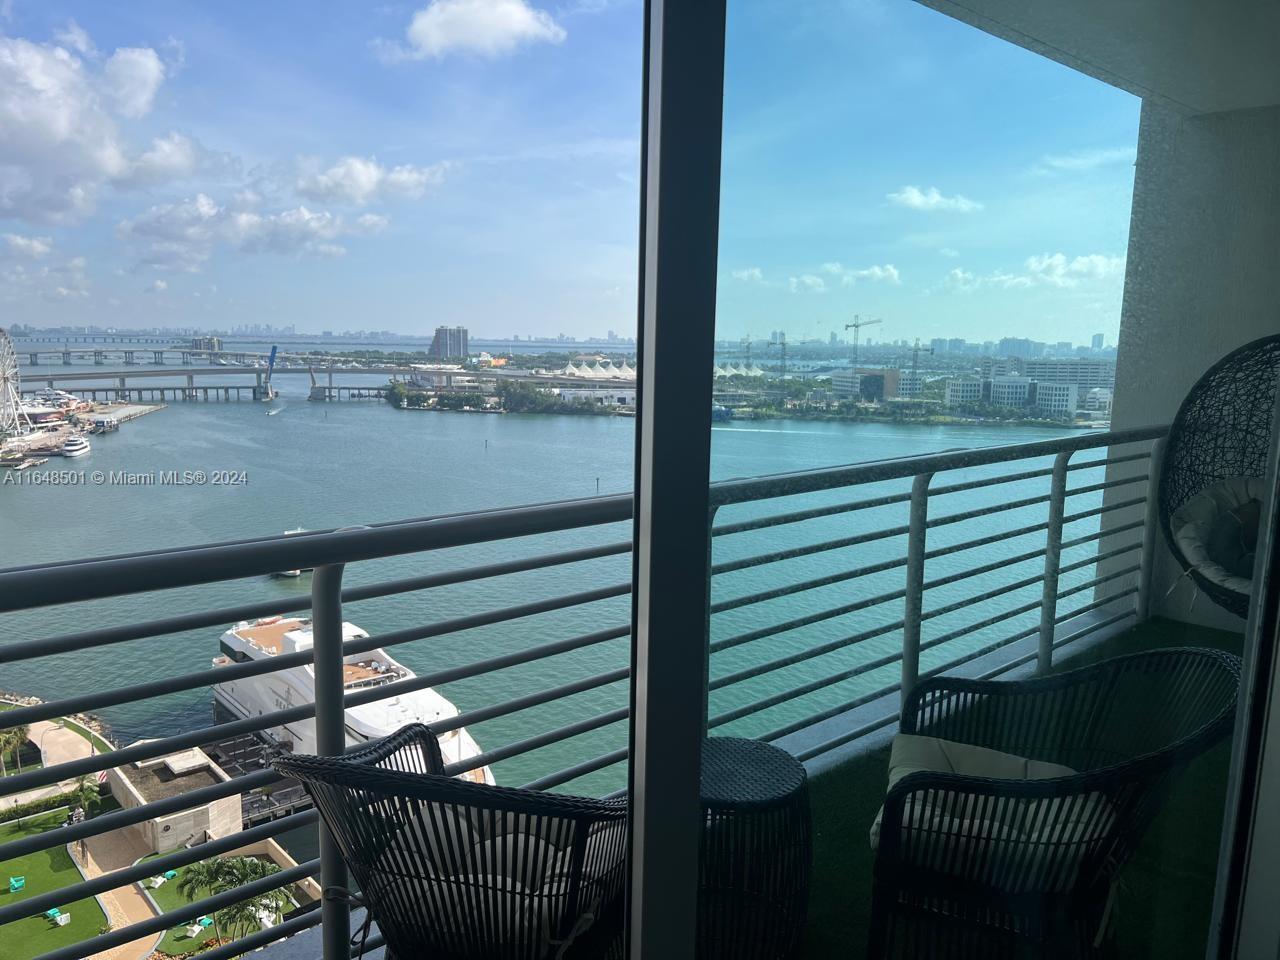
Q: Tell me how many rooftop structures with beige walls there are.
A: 1